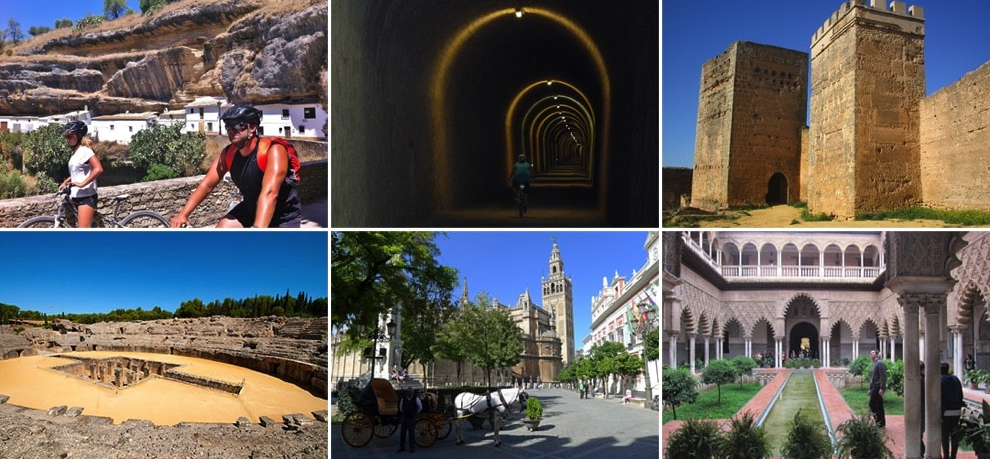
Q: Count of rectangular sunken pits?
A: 1